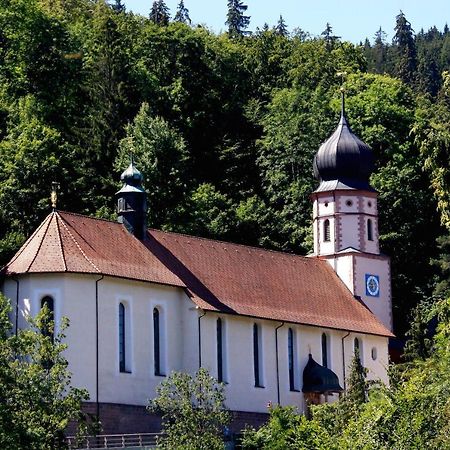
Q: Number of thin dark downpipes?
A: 5